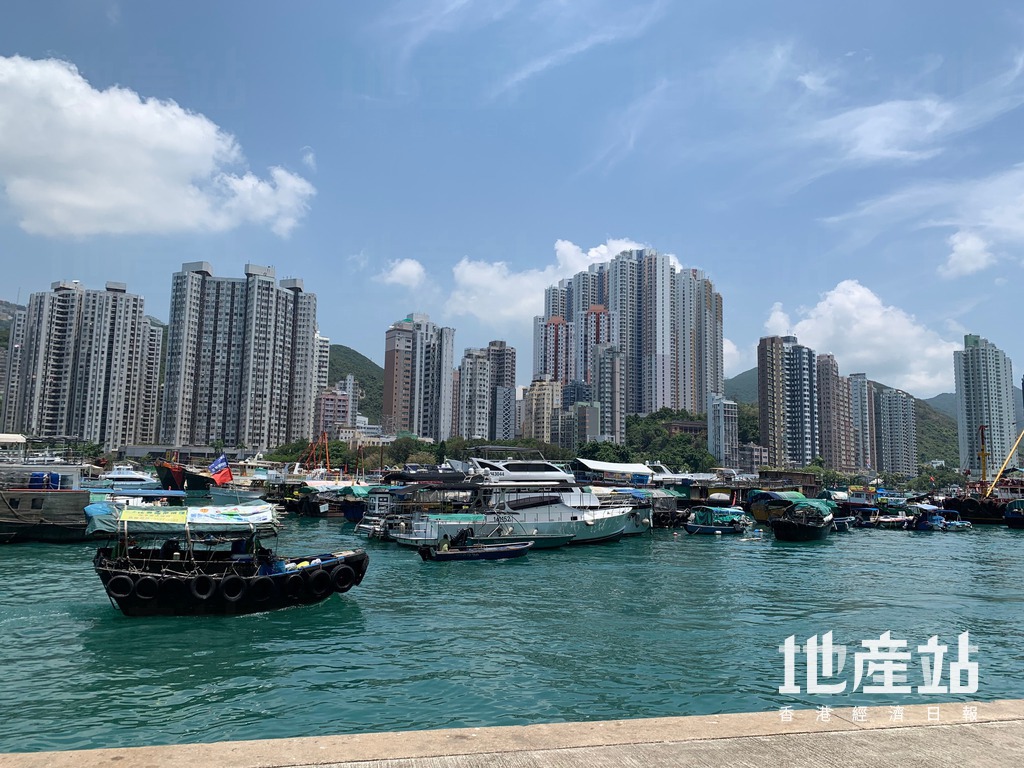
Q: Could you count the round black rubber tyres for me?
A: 9